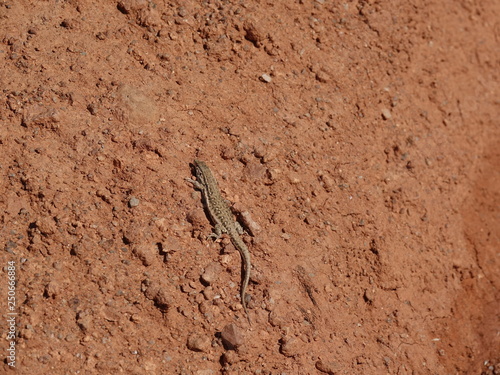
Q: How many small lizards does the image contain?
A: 1